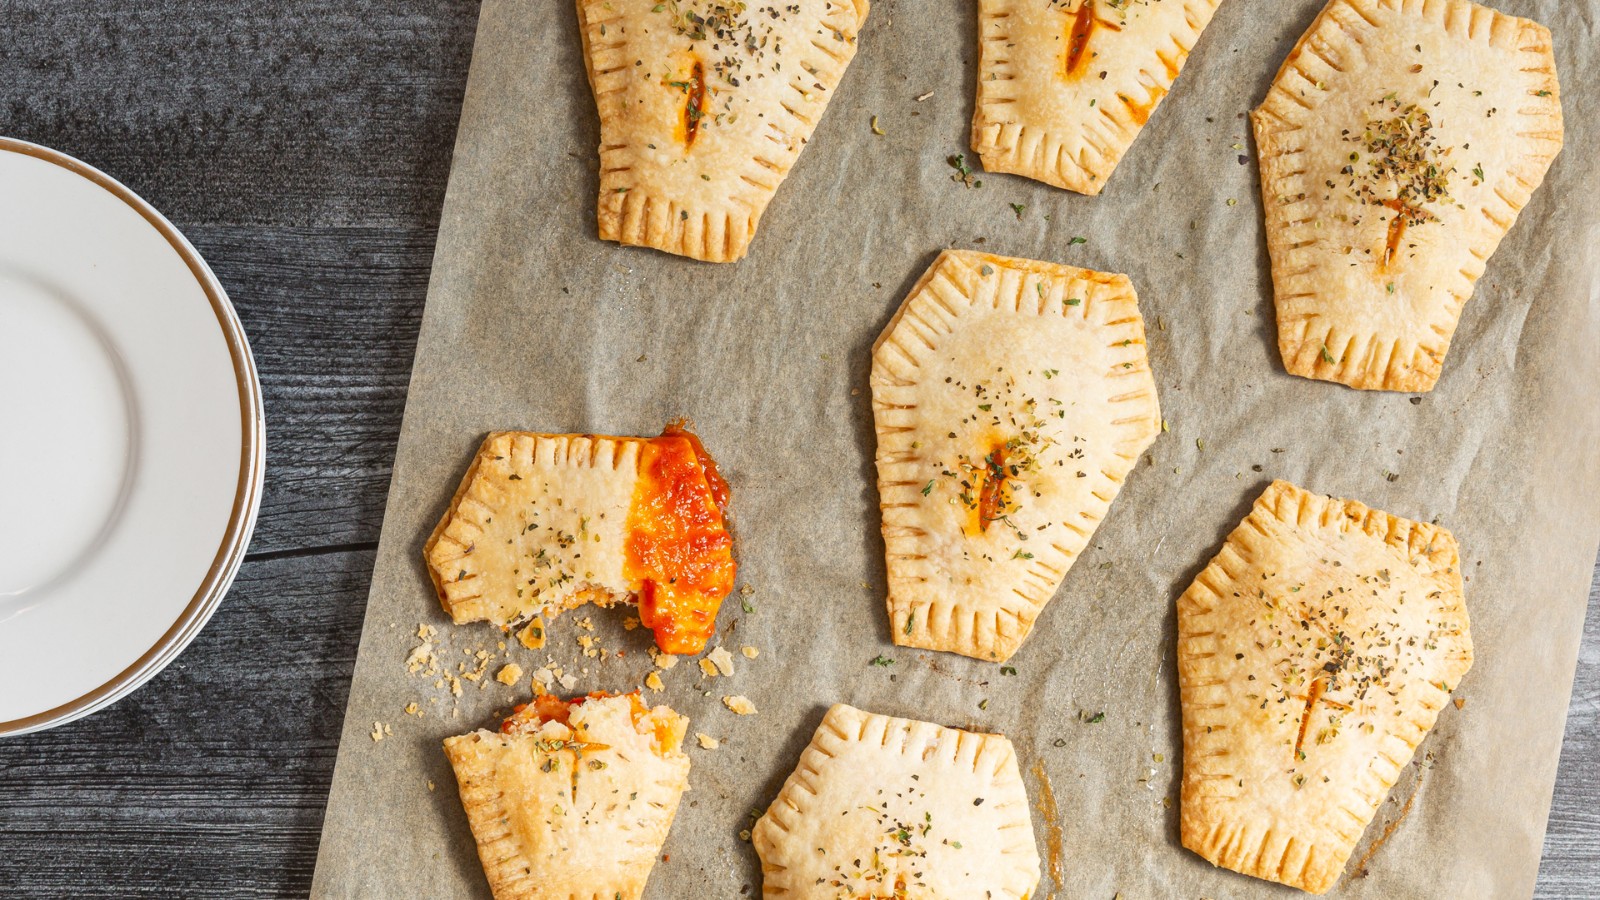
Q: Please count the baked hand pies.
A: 7